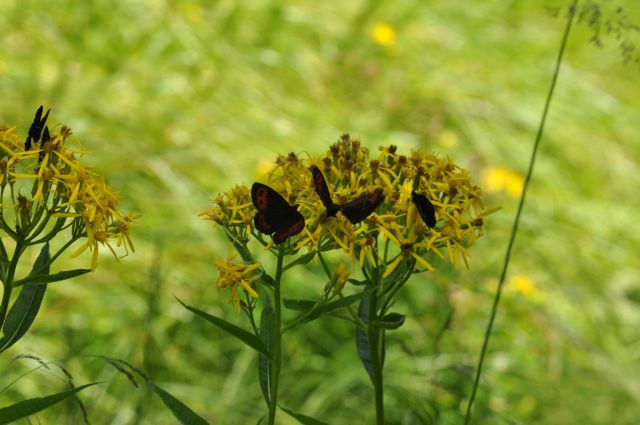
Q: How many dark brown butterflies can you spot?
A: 4